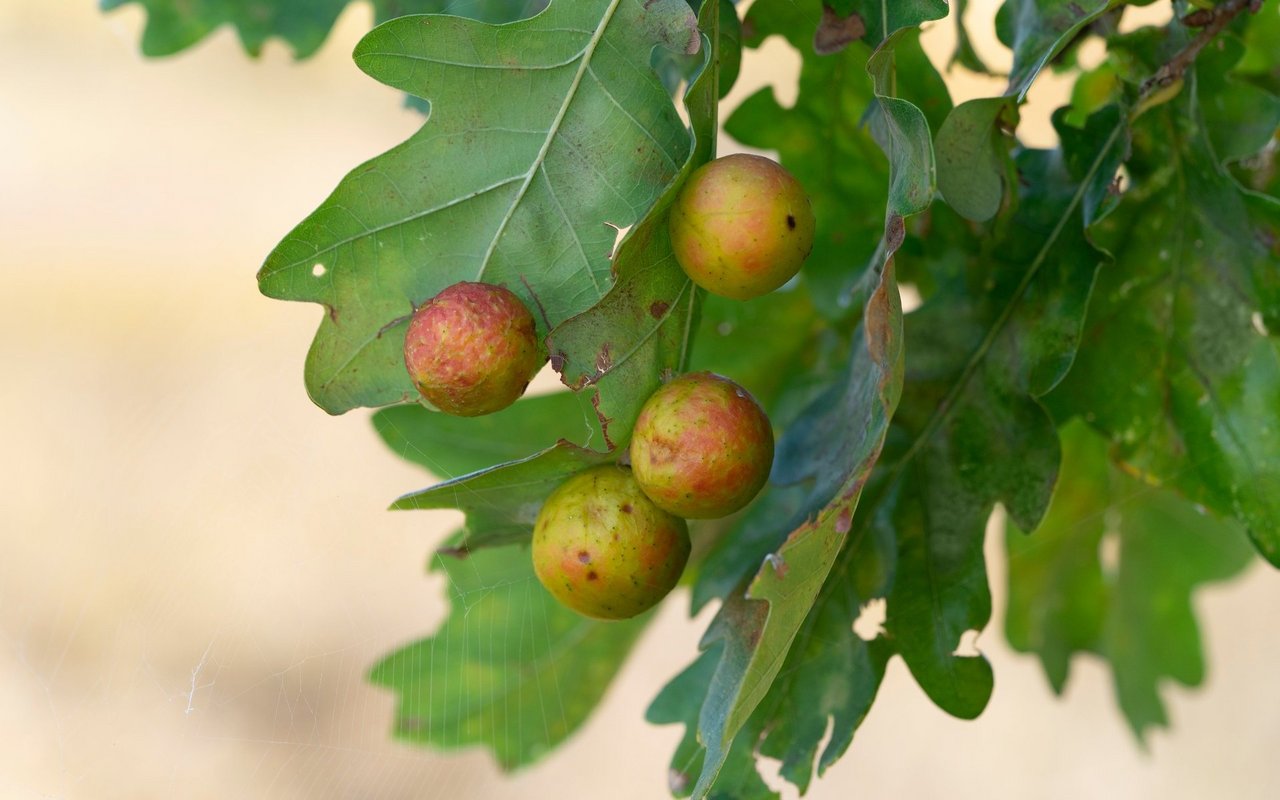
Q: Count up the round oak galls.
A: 4